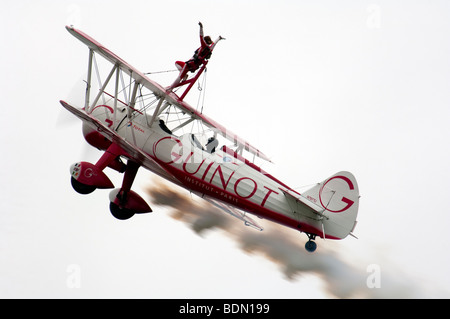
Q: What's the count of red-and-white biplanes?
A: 1